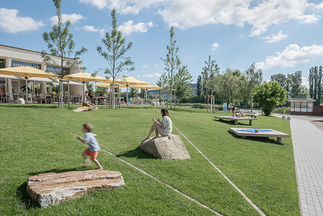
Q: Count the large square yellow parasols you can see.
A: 5